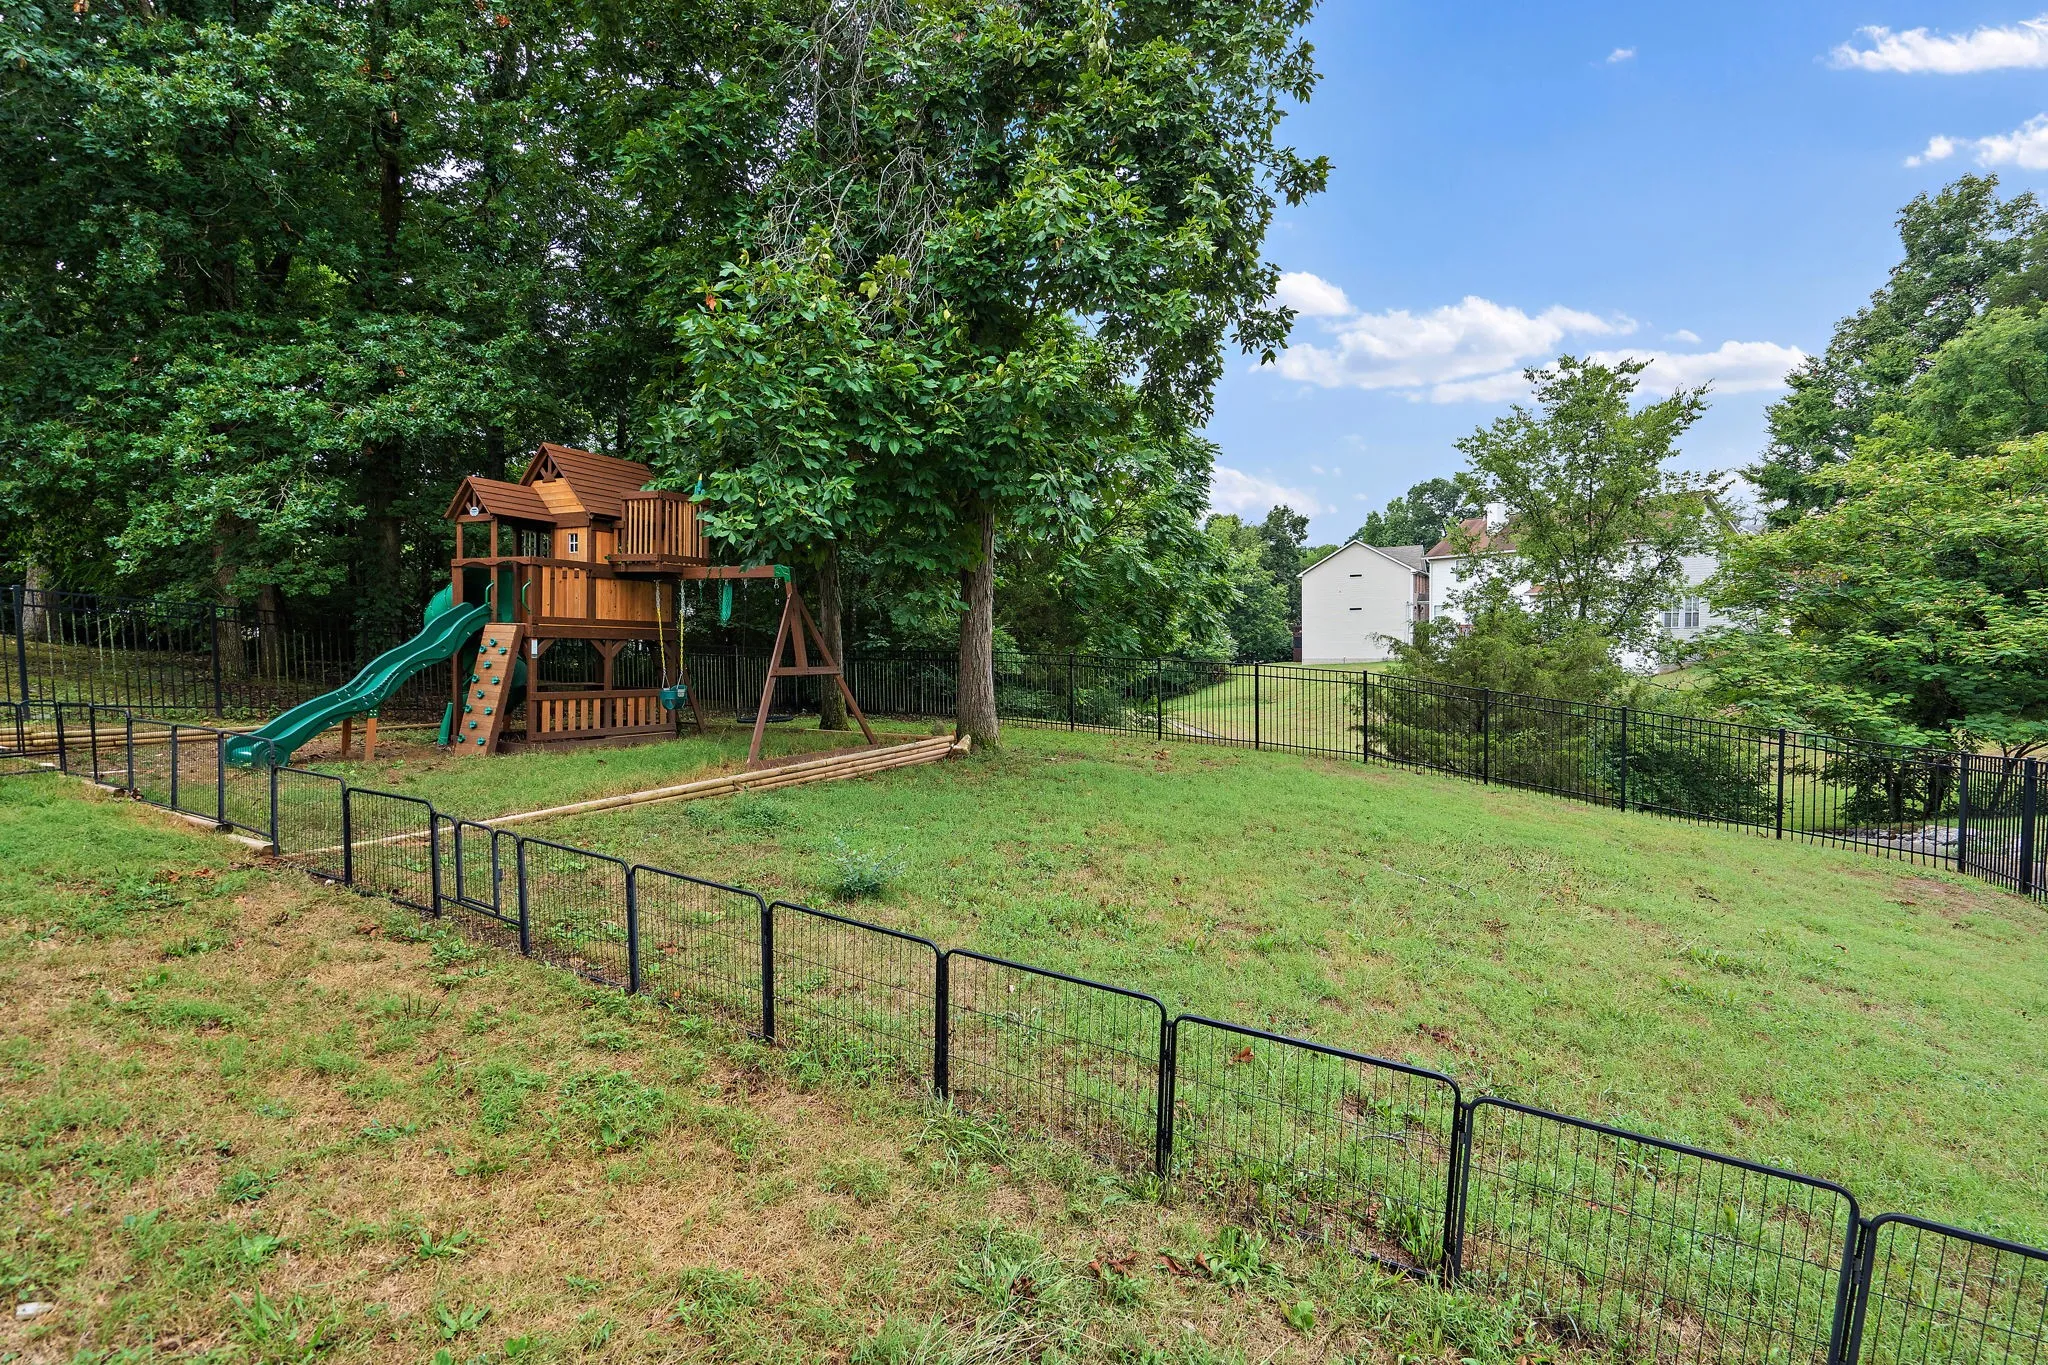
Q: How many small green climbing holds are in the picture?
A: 12